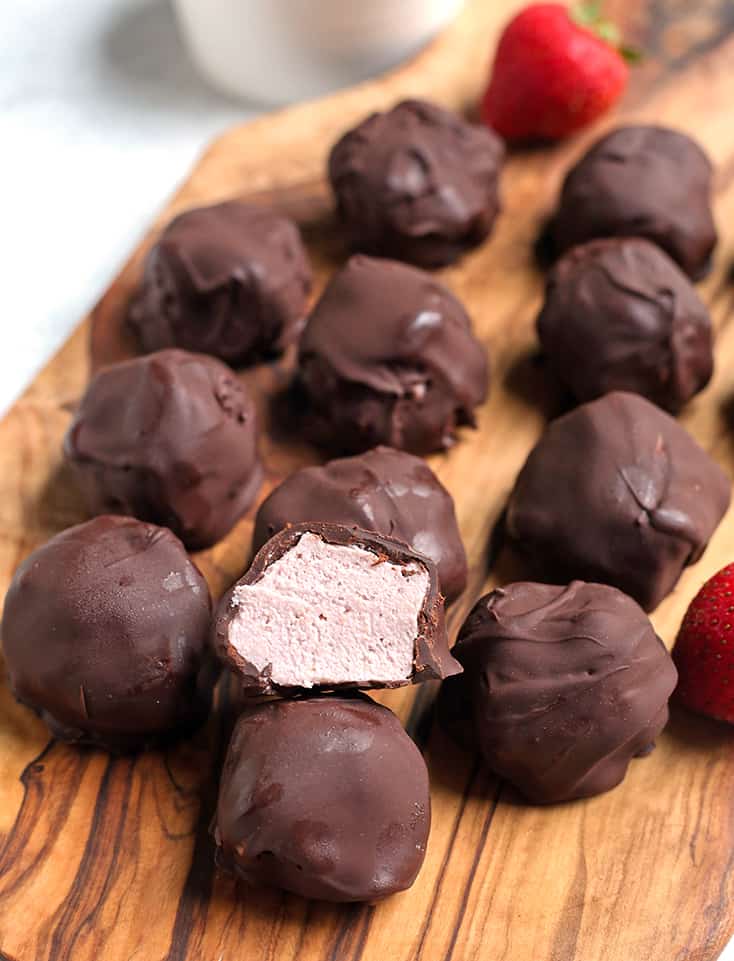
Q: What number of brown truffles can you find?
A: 12